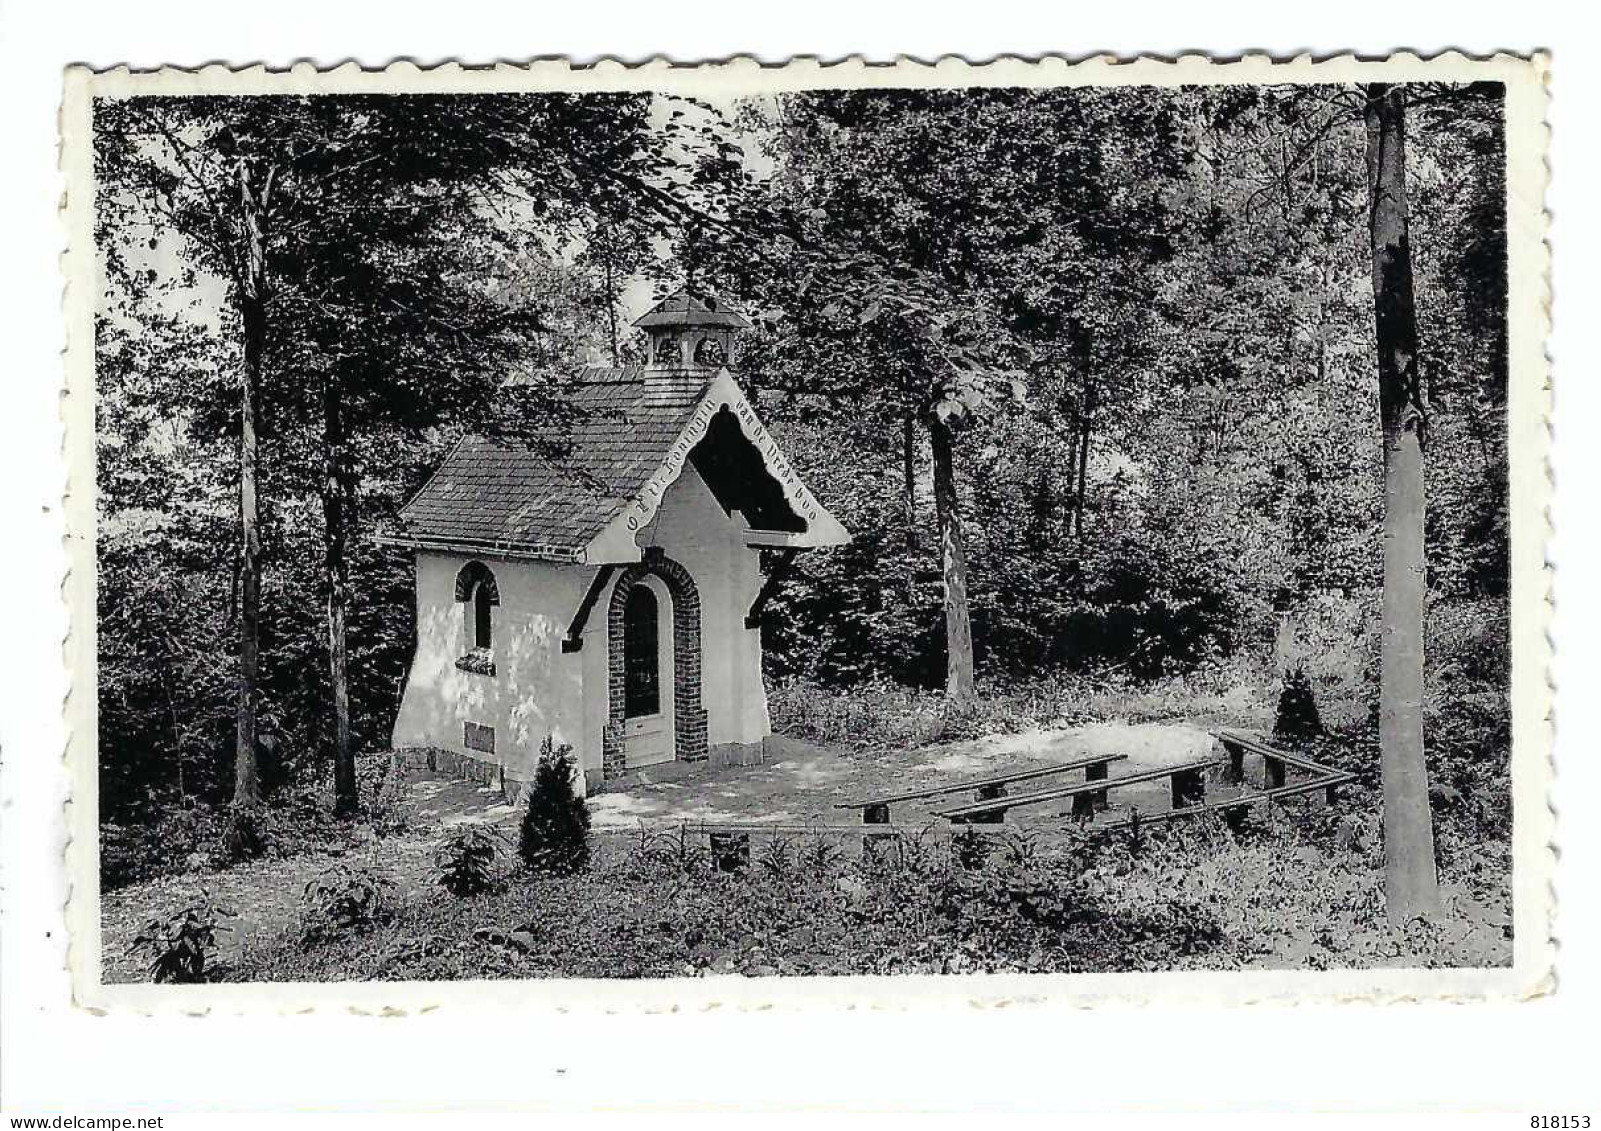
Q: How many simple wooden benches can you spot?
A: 5